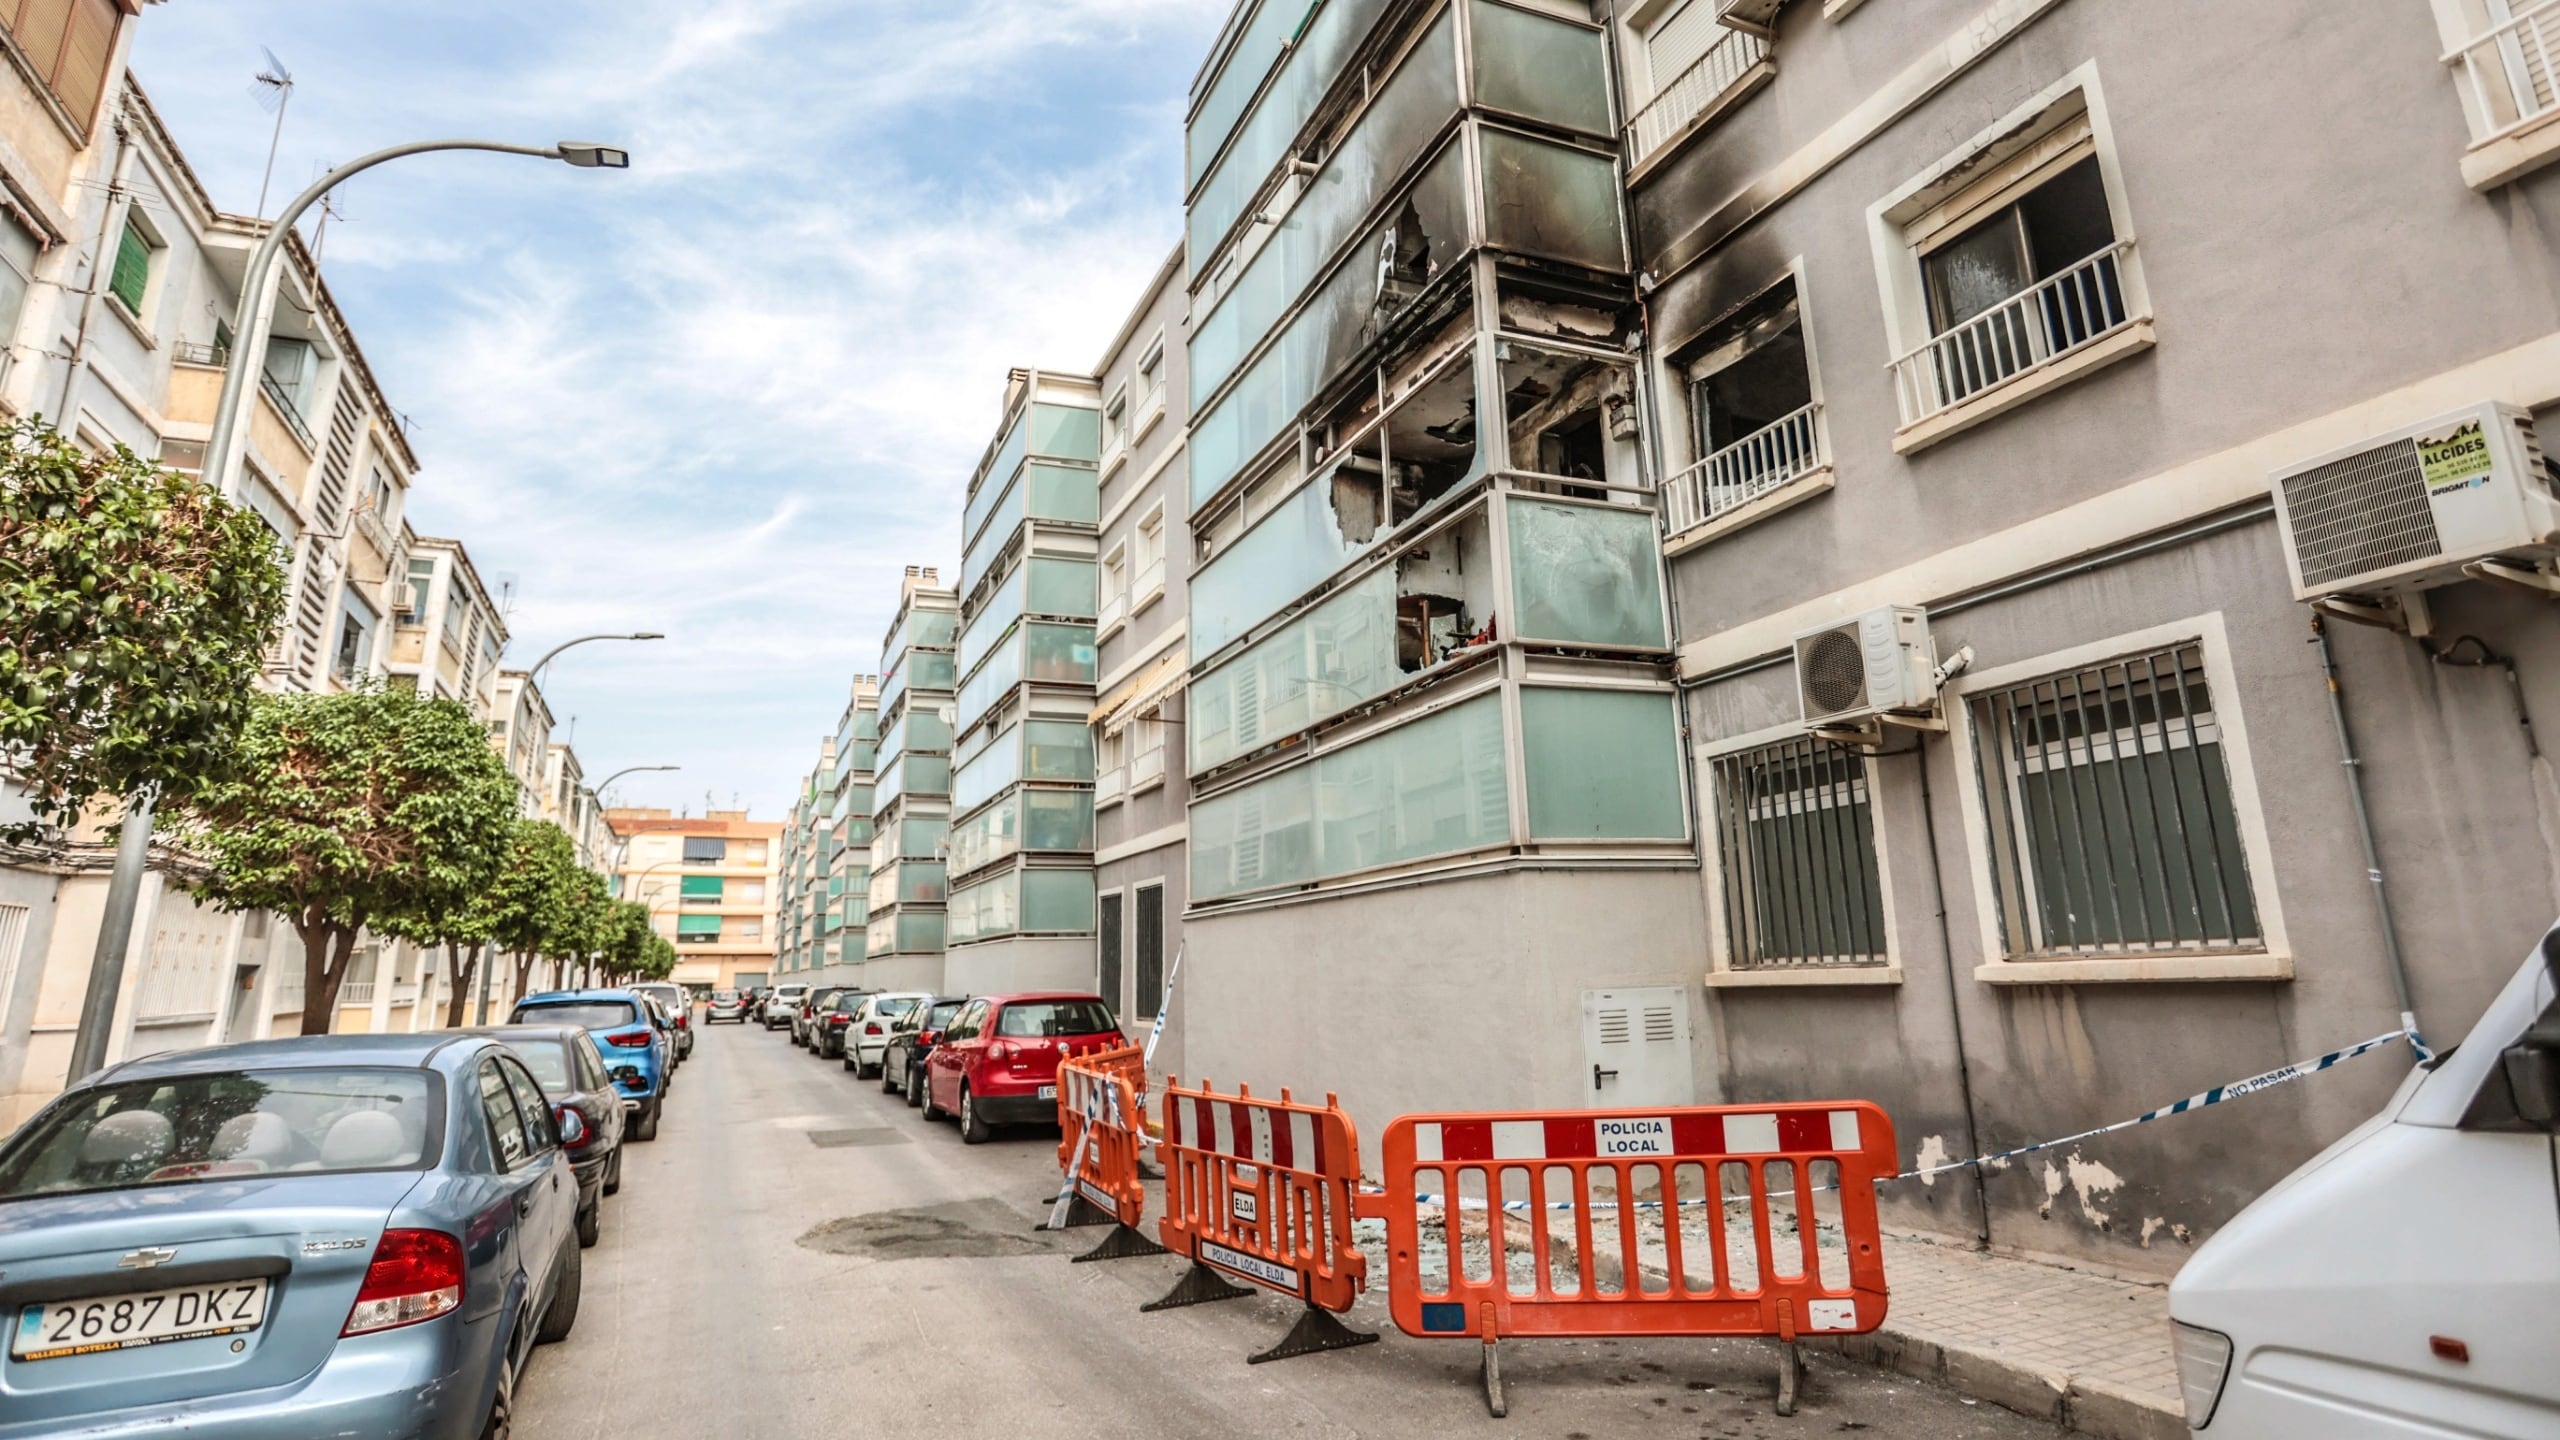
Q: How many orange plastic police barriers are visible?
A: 4